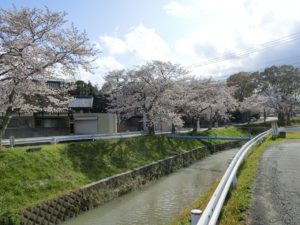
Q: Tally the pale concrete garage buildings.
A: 1